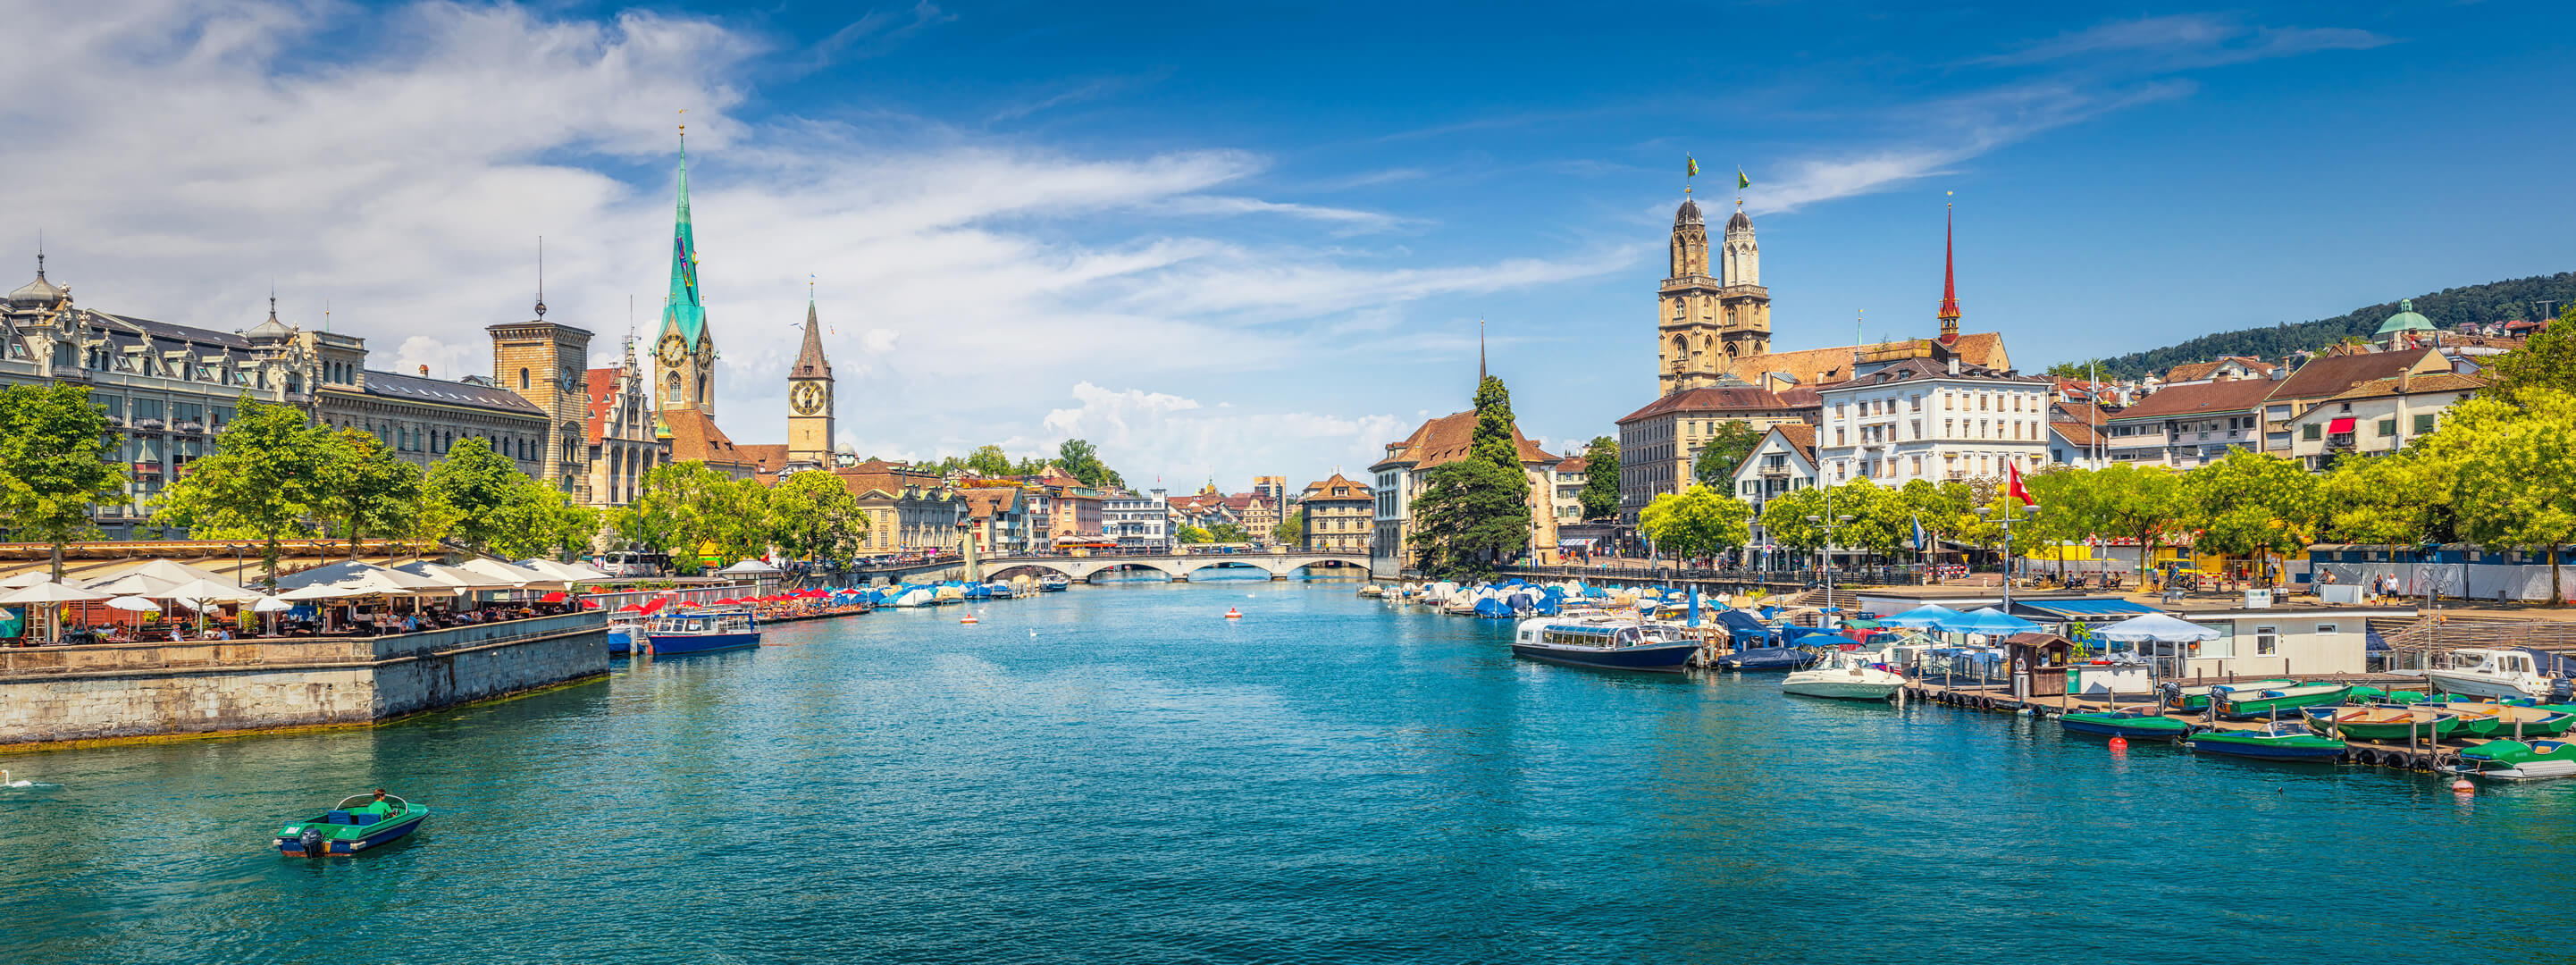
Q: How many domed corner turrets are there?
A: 2